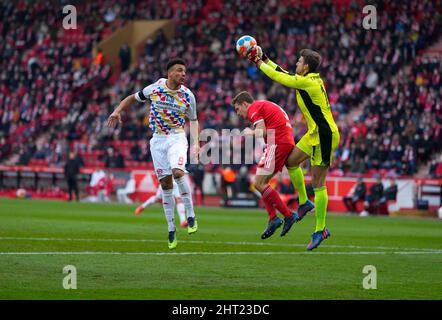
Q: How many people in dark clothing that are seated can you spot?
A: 3